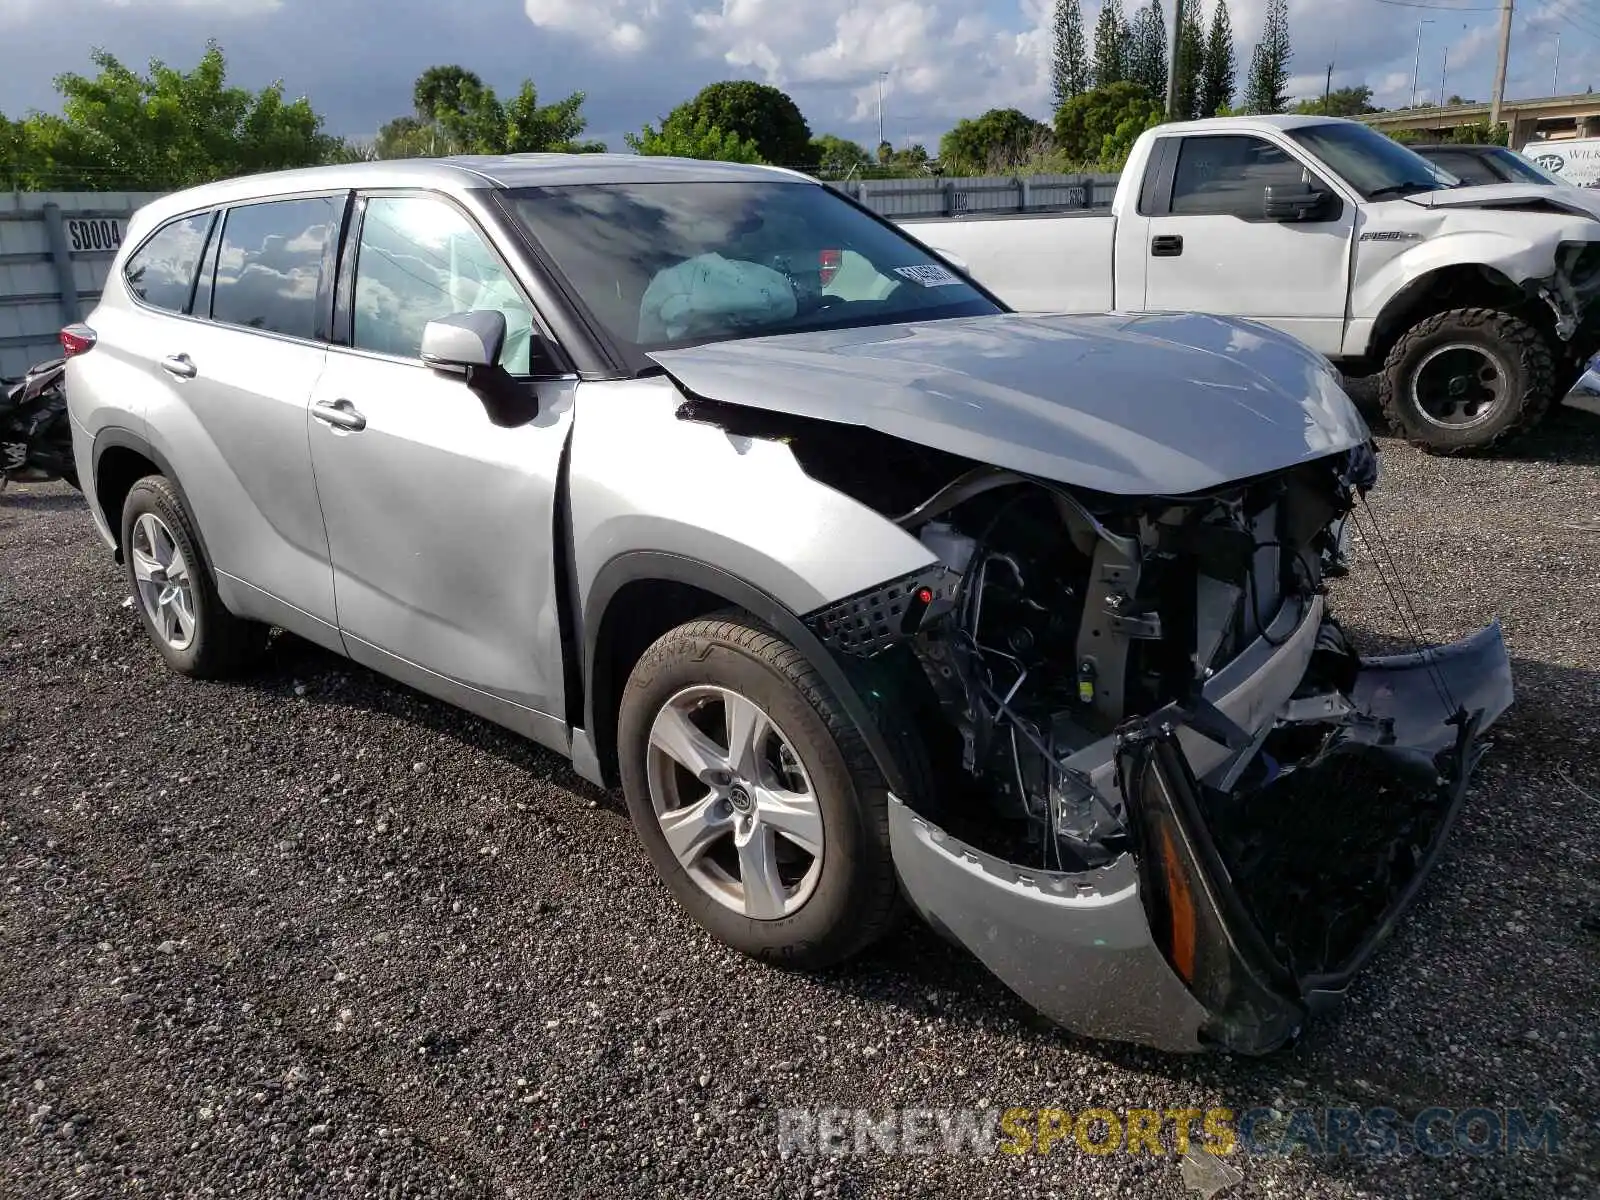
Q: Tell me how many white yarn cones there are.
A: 0